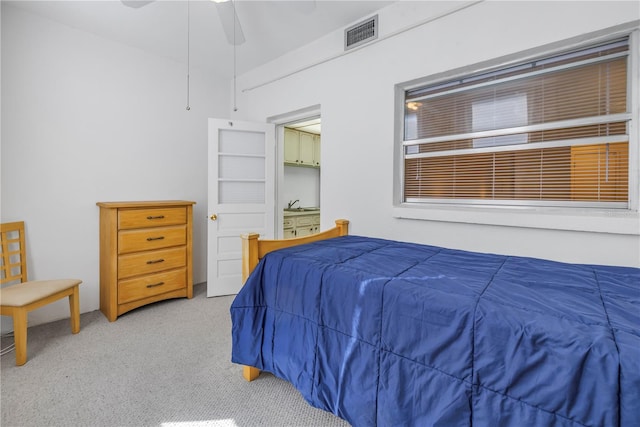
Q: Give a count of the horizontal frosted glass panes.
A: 3